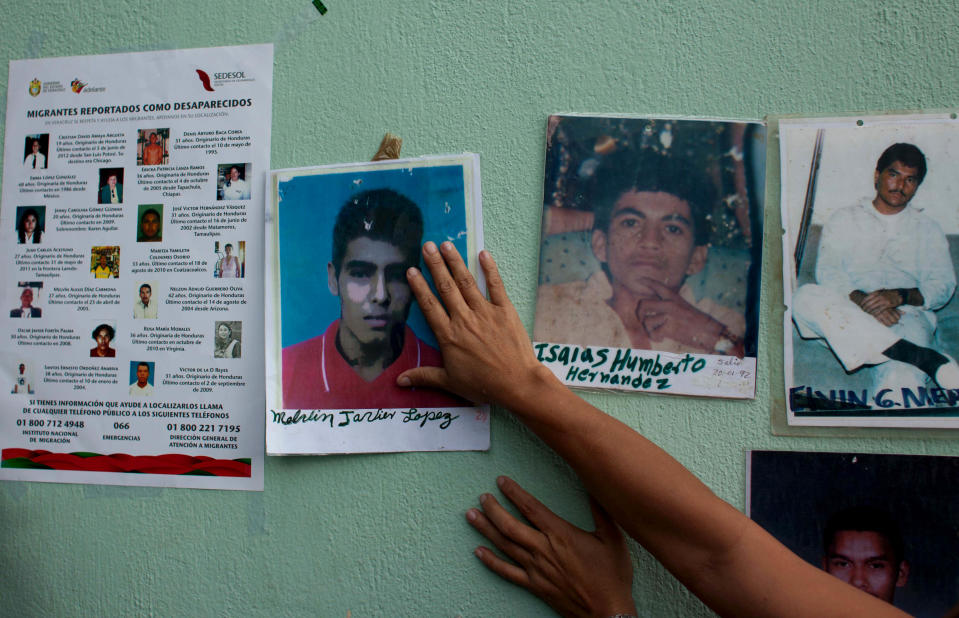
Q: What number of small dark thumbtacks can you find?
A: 2